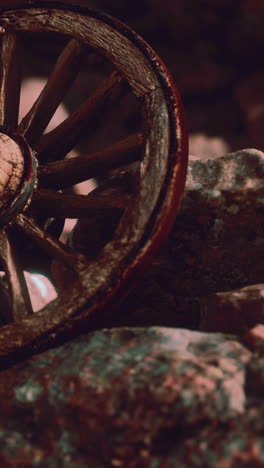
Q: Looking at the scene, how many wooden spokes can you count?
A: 7